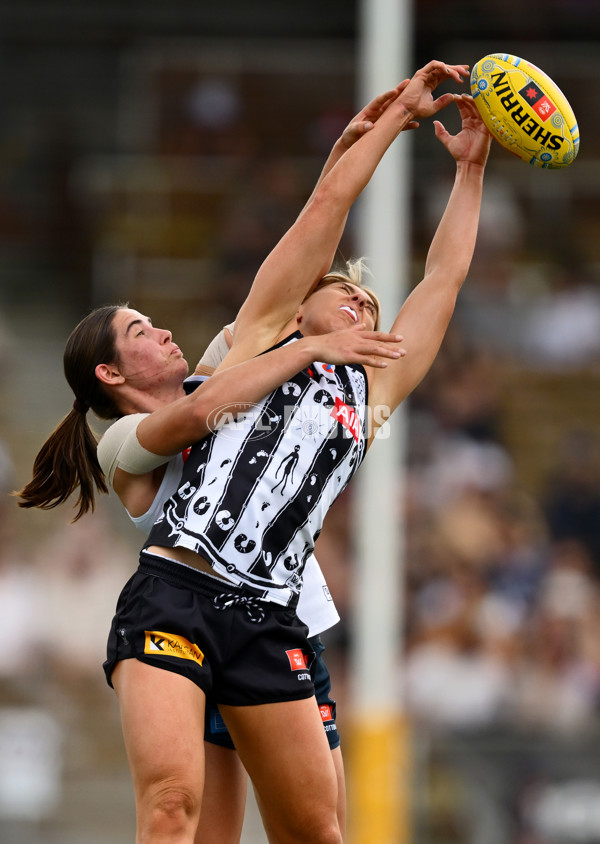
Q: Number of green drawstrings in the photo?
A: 0